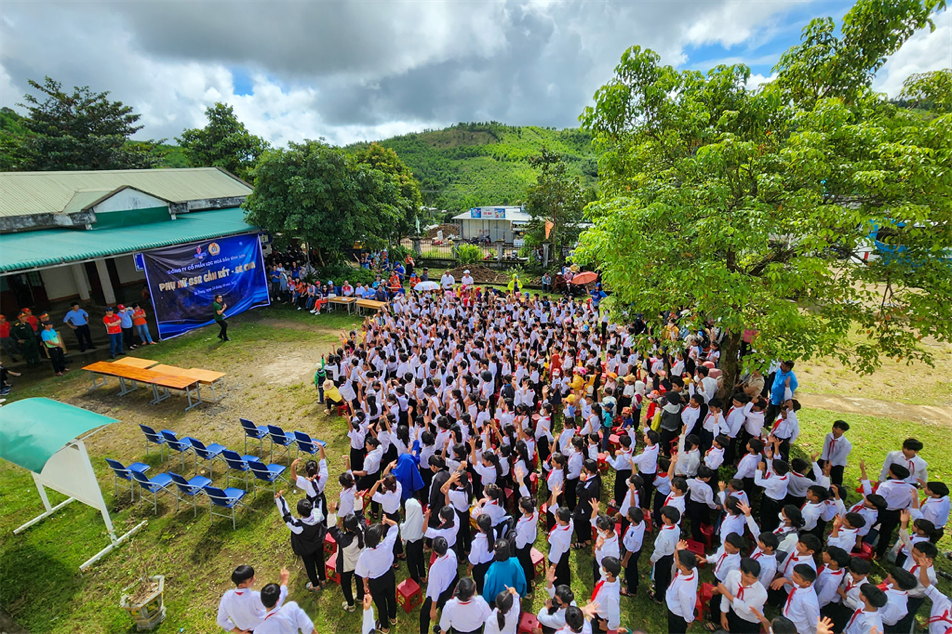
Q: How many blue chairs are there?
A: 12